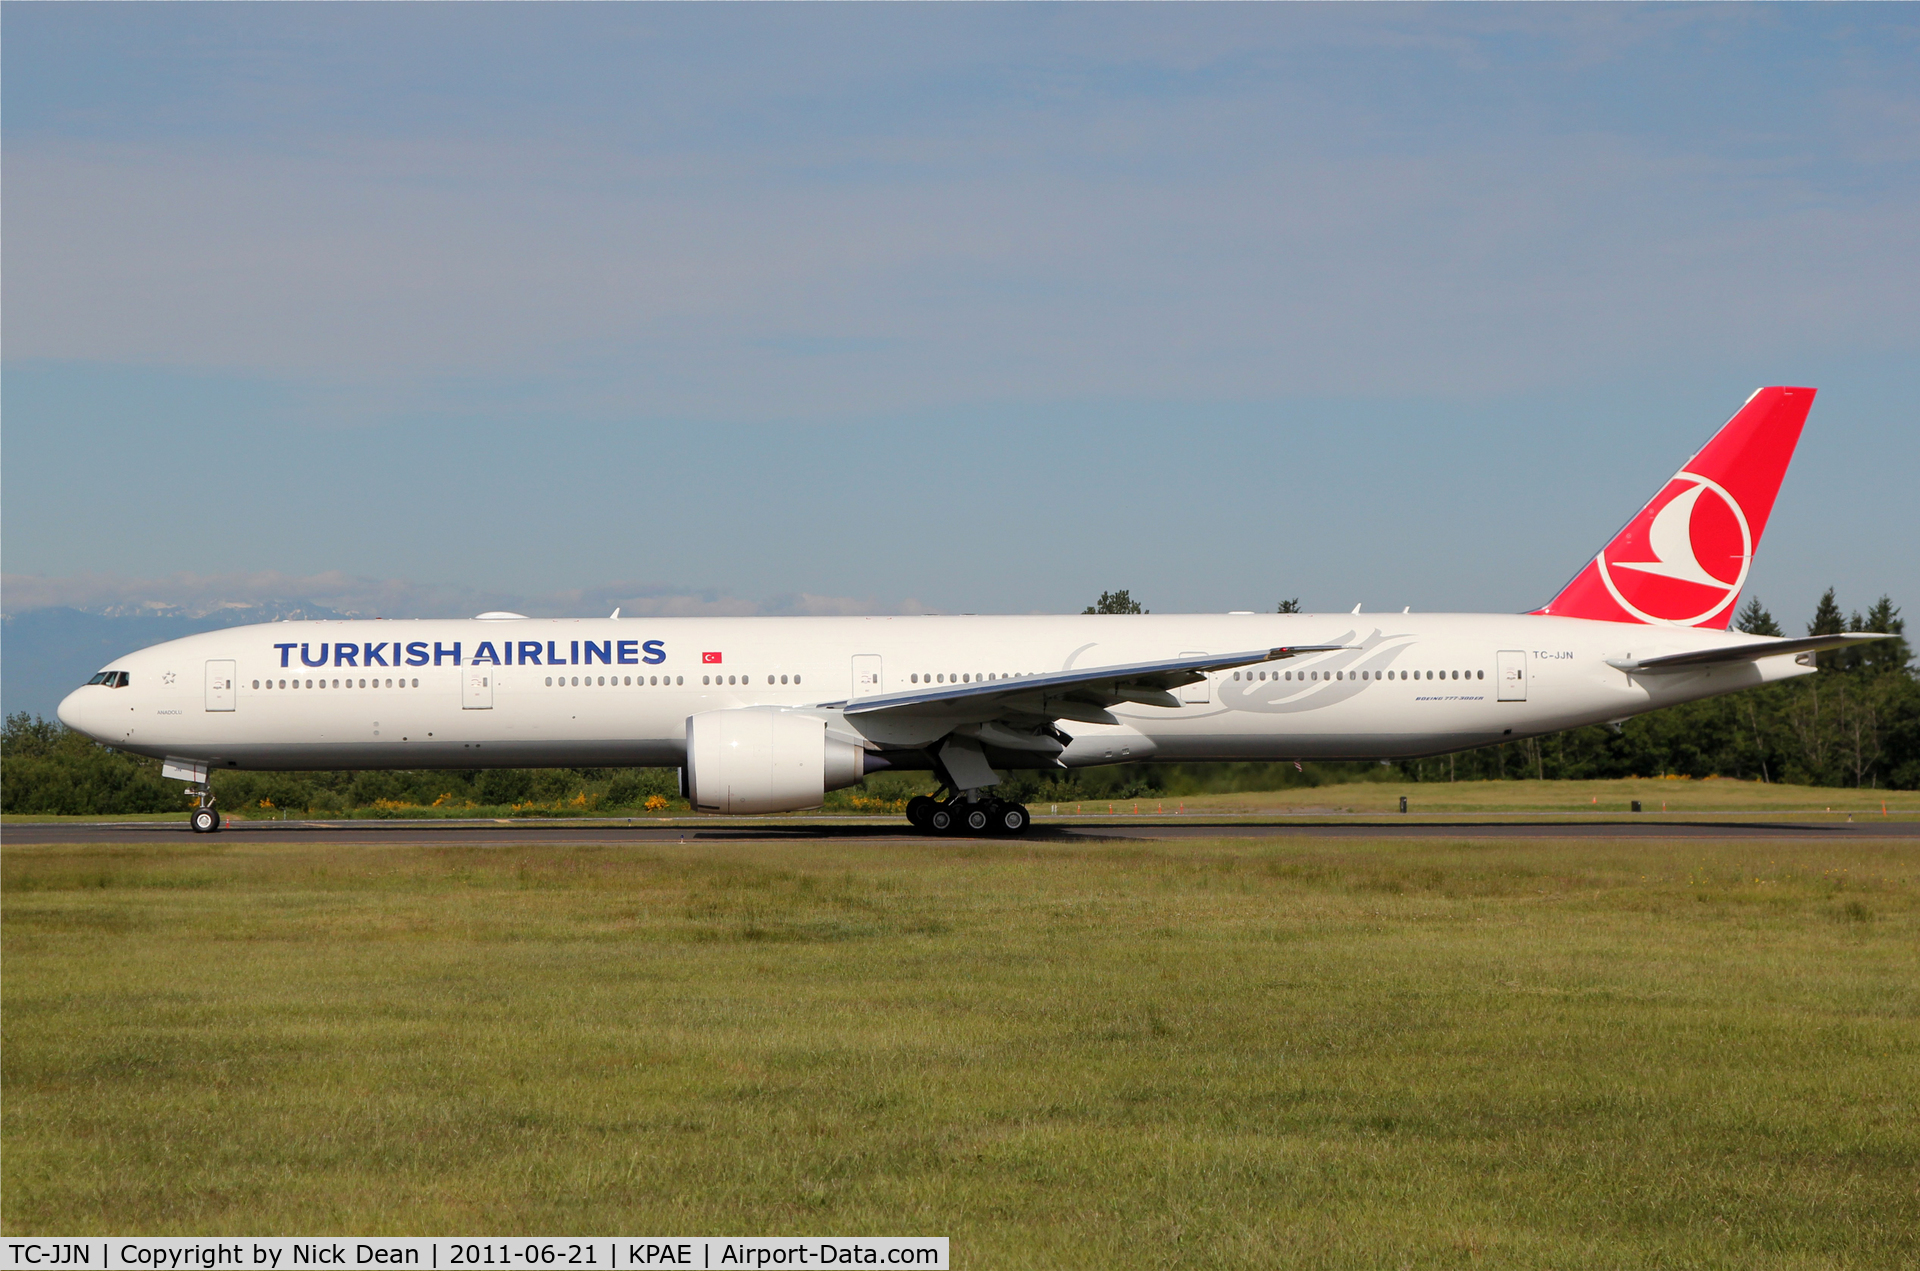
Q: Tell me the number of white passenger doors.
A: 5